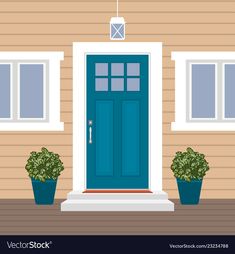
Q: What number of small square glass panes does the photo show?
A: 6